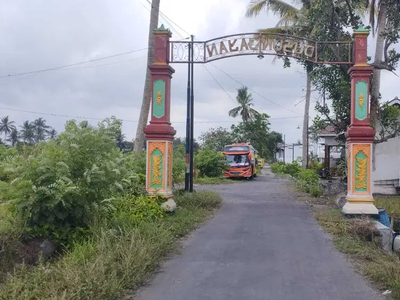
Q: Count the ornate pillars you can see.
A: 2